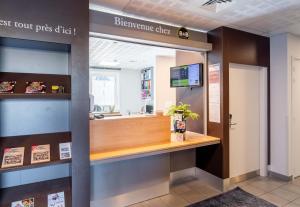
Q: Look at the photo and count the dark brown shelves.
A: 3